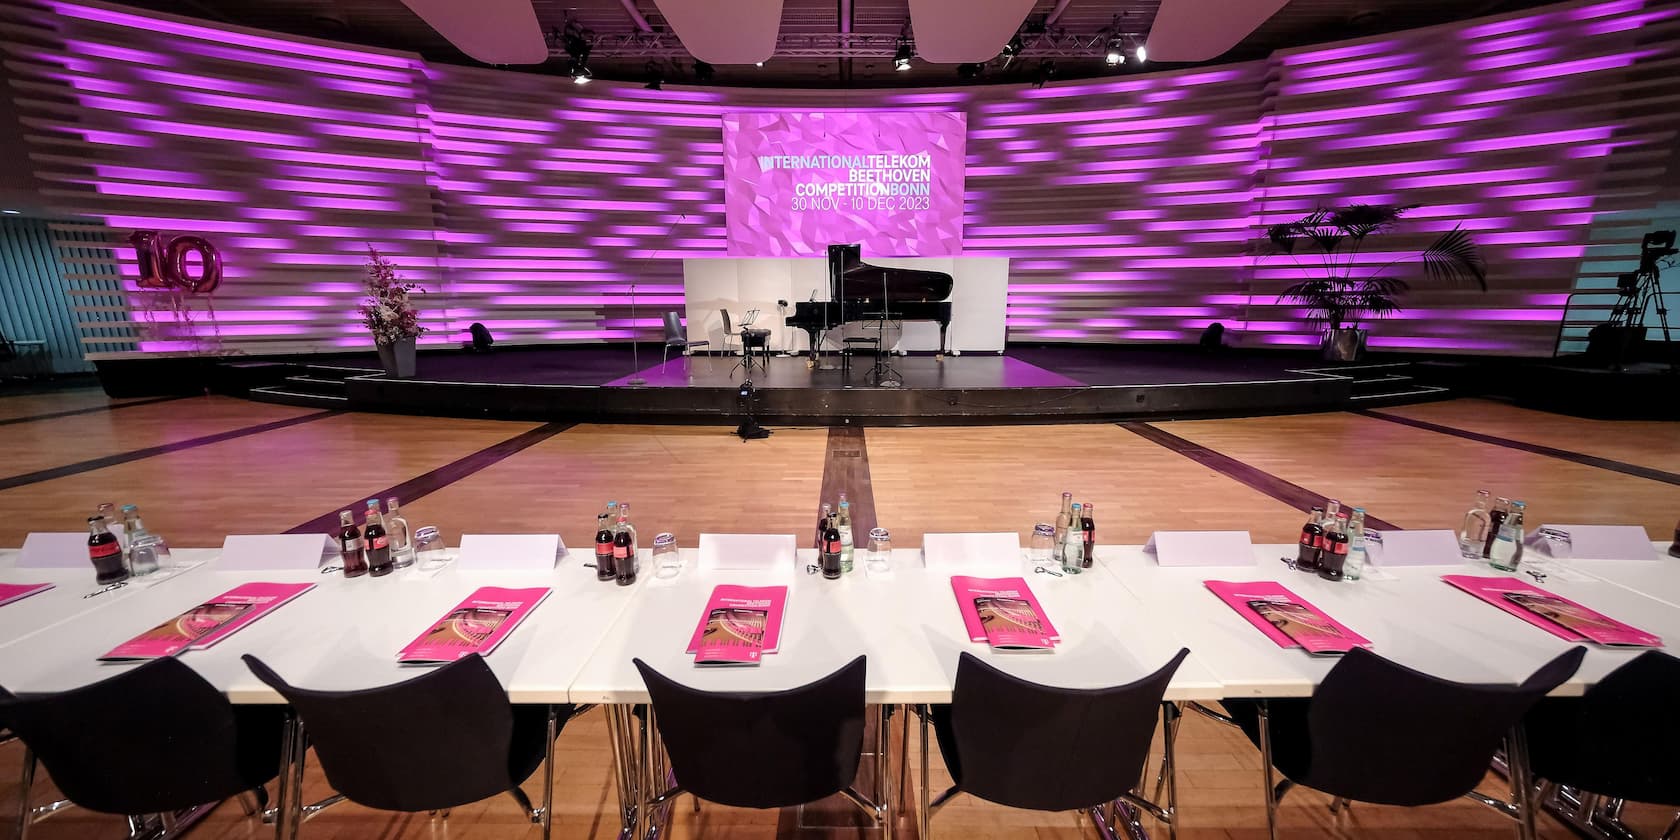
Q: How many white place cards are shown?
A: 8